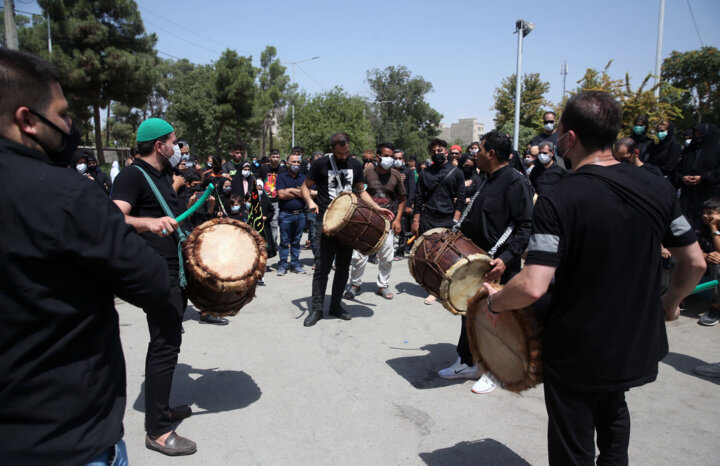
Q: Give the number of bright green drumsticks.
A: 2